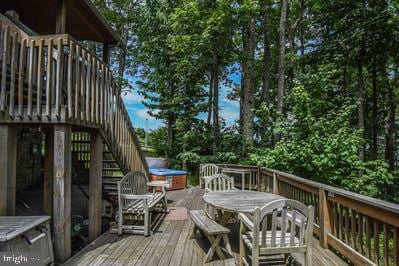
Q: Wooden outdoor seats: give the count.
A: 5